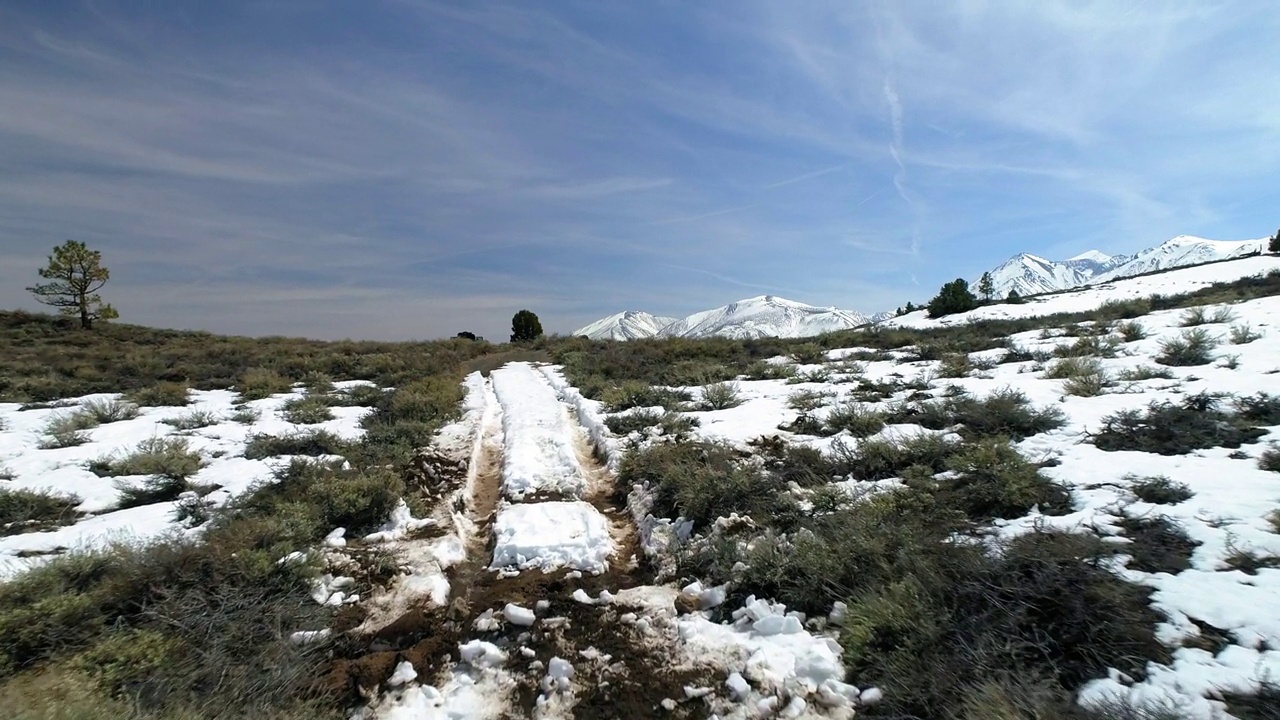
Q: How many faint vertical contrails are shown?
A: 1